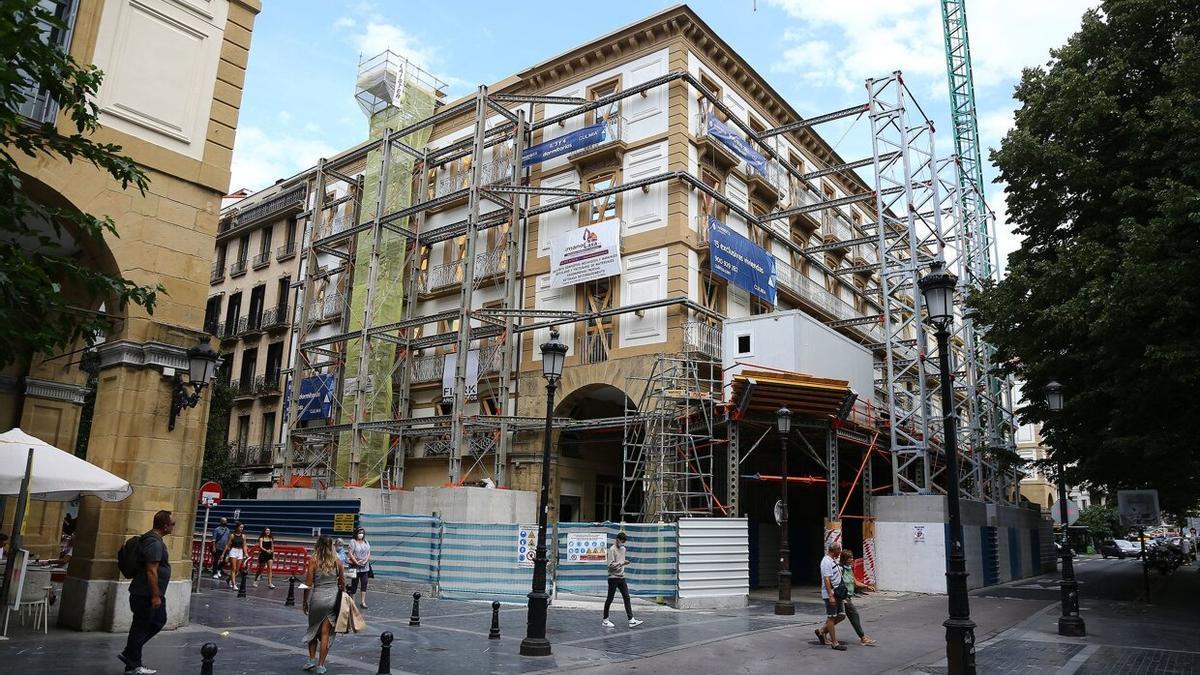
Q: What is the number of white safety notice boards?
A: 2